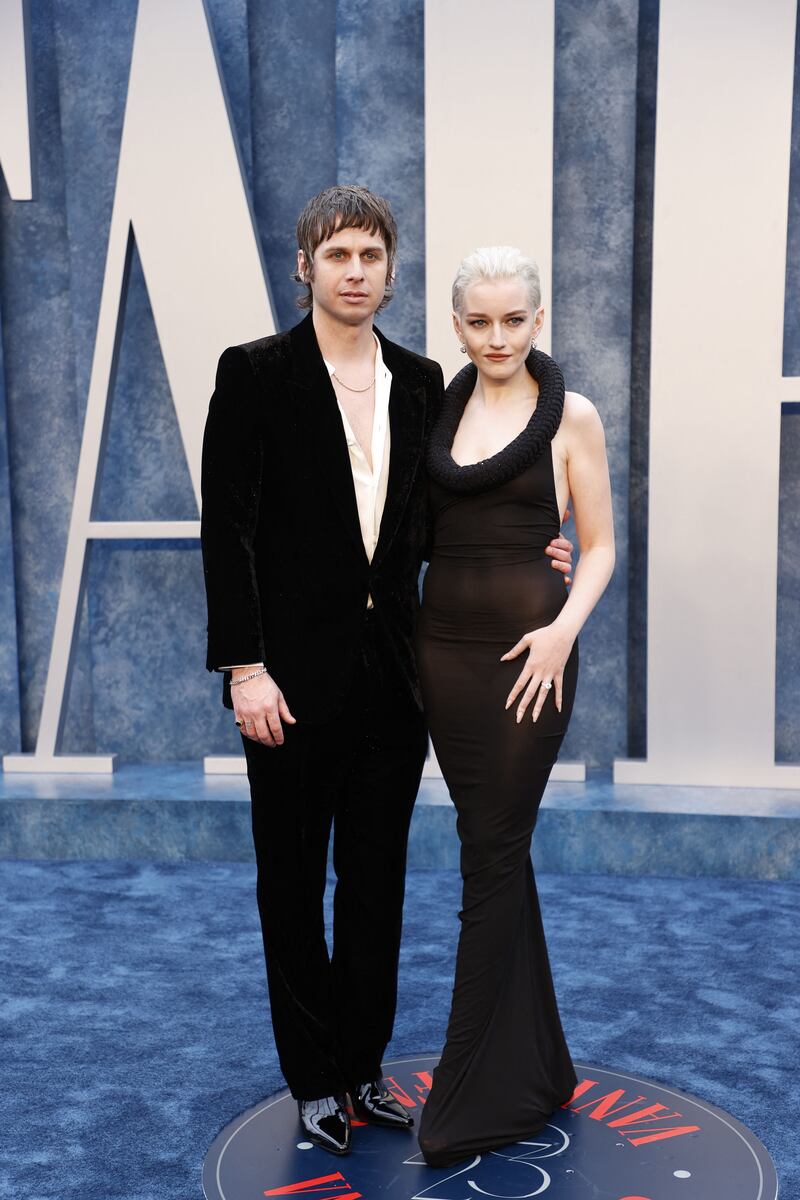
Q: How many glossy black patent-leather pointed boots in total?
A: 2